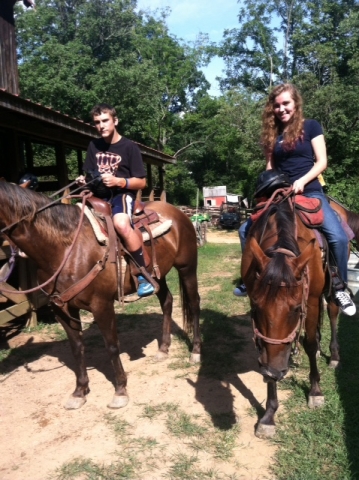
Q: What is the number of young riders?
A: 2